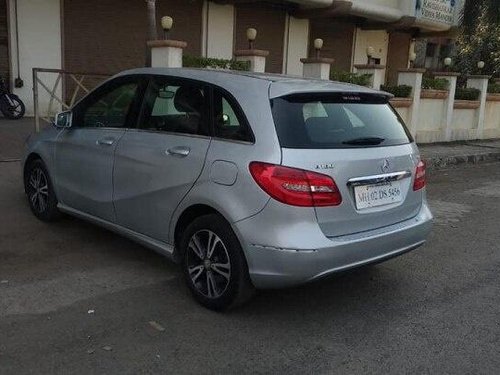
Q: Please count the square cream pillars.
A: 7